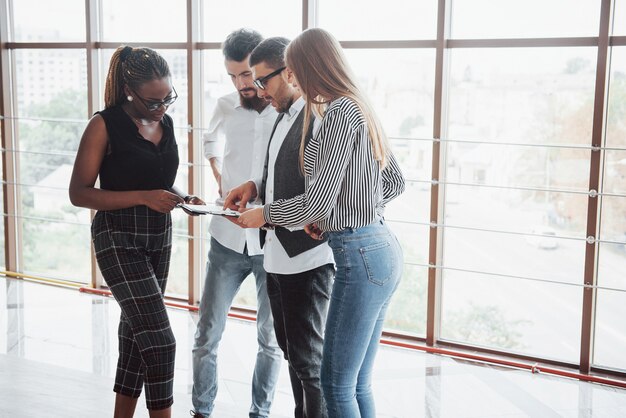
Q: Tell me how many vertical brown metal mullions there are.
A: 6